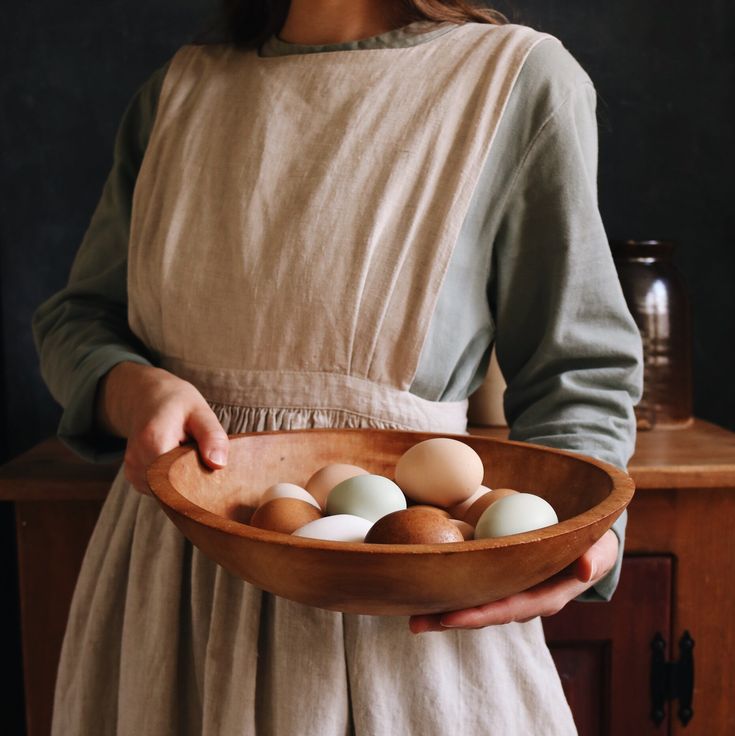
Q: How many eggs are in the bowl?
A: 12